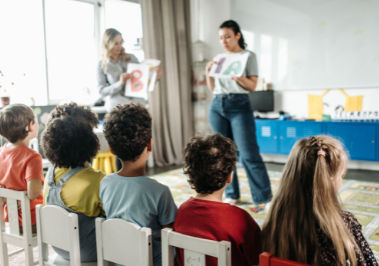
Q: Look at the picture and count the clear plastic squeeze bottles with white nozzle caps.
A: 0